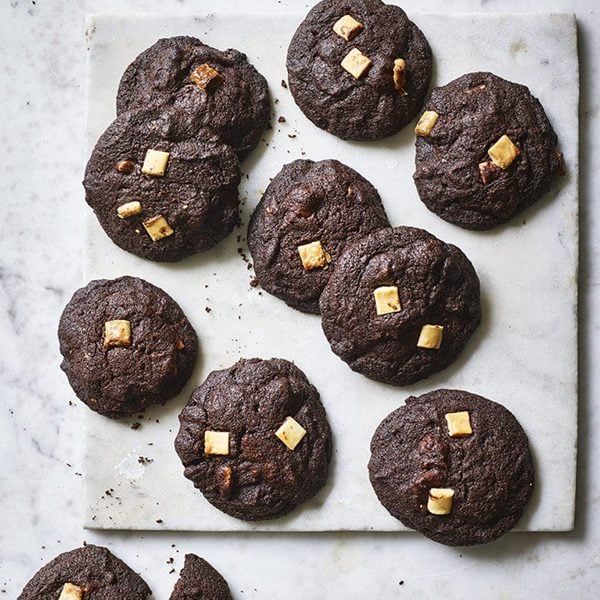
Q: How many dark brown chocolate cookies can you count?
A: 11